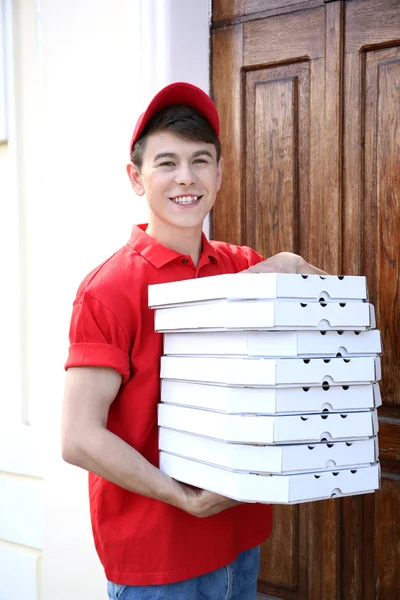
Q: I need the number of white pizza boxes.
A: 8